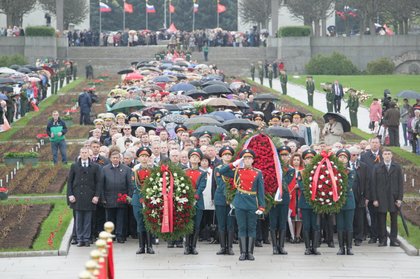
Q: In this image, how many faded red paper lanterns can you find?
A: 0